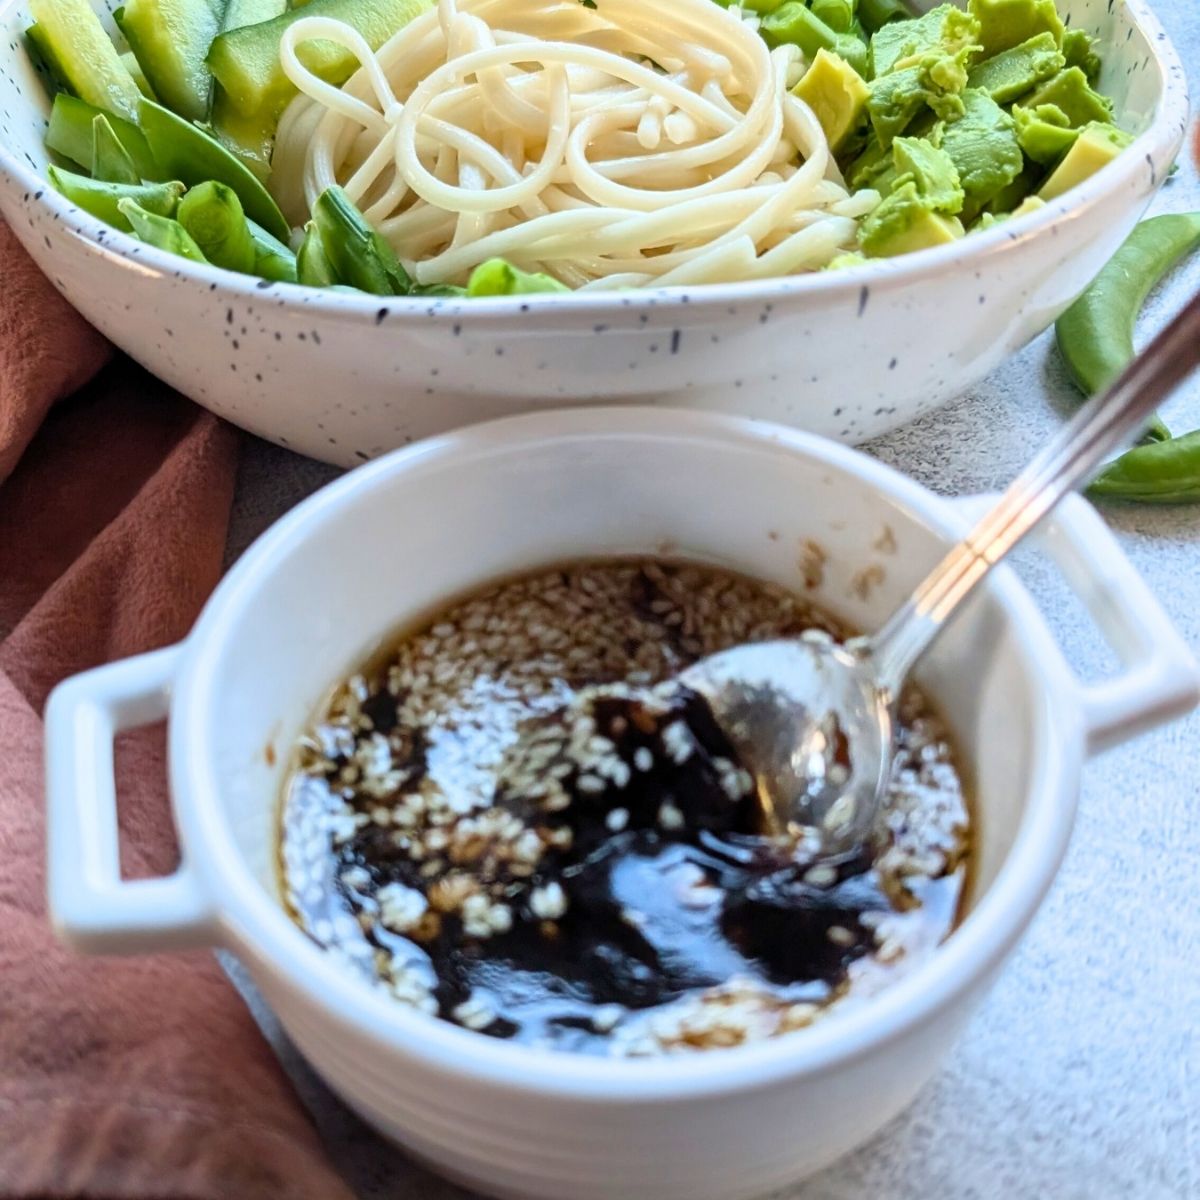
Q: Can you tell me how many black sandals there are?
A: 0